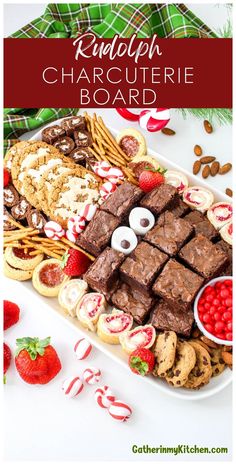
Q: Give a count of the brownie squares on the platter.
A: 13